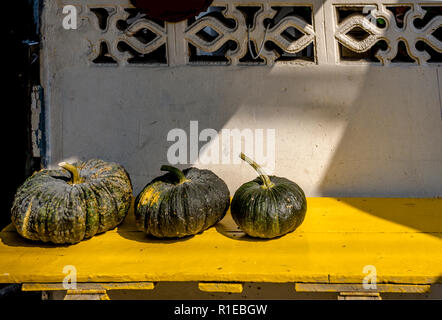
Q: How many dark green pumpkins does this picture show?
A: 3